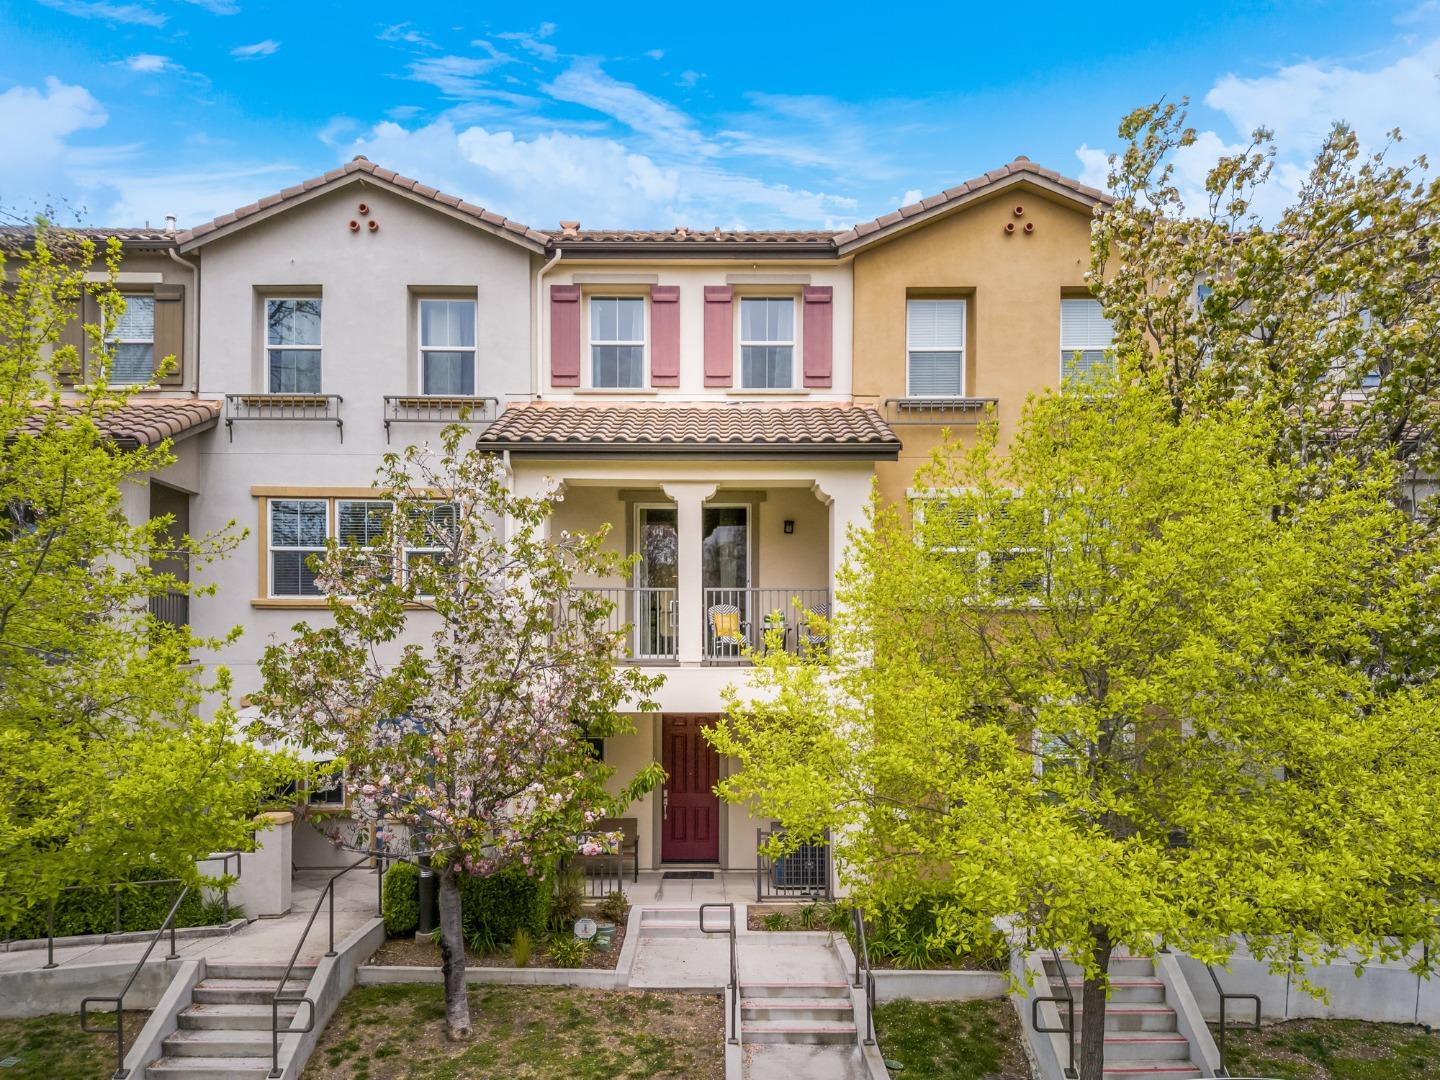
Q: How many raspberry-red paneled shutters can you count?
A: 4